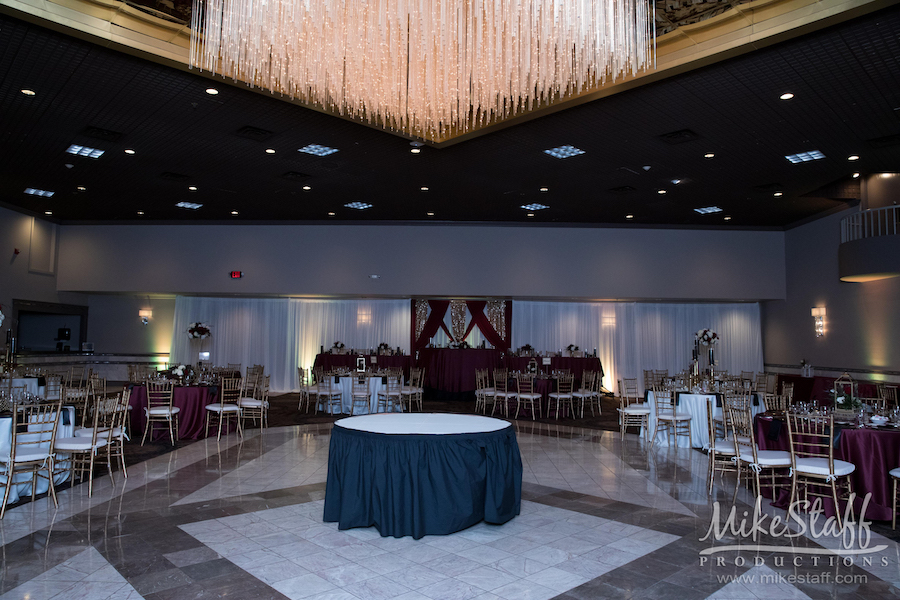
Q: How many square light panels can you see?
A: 9